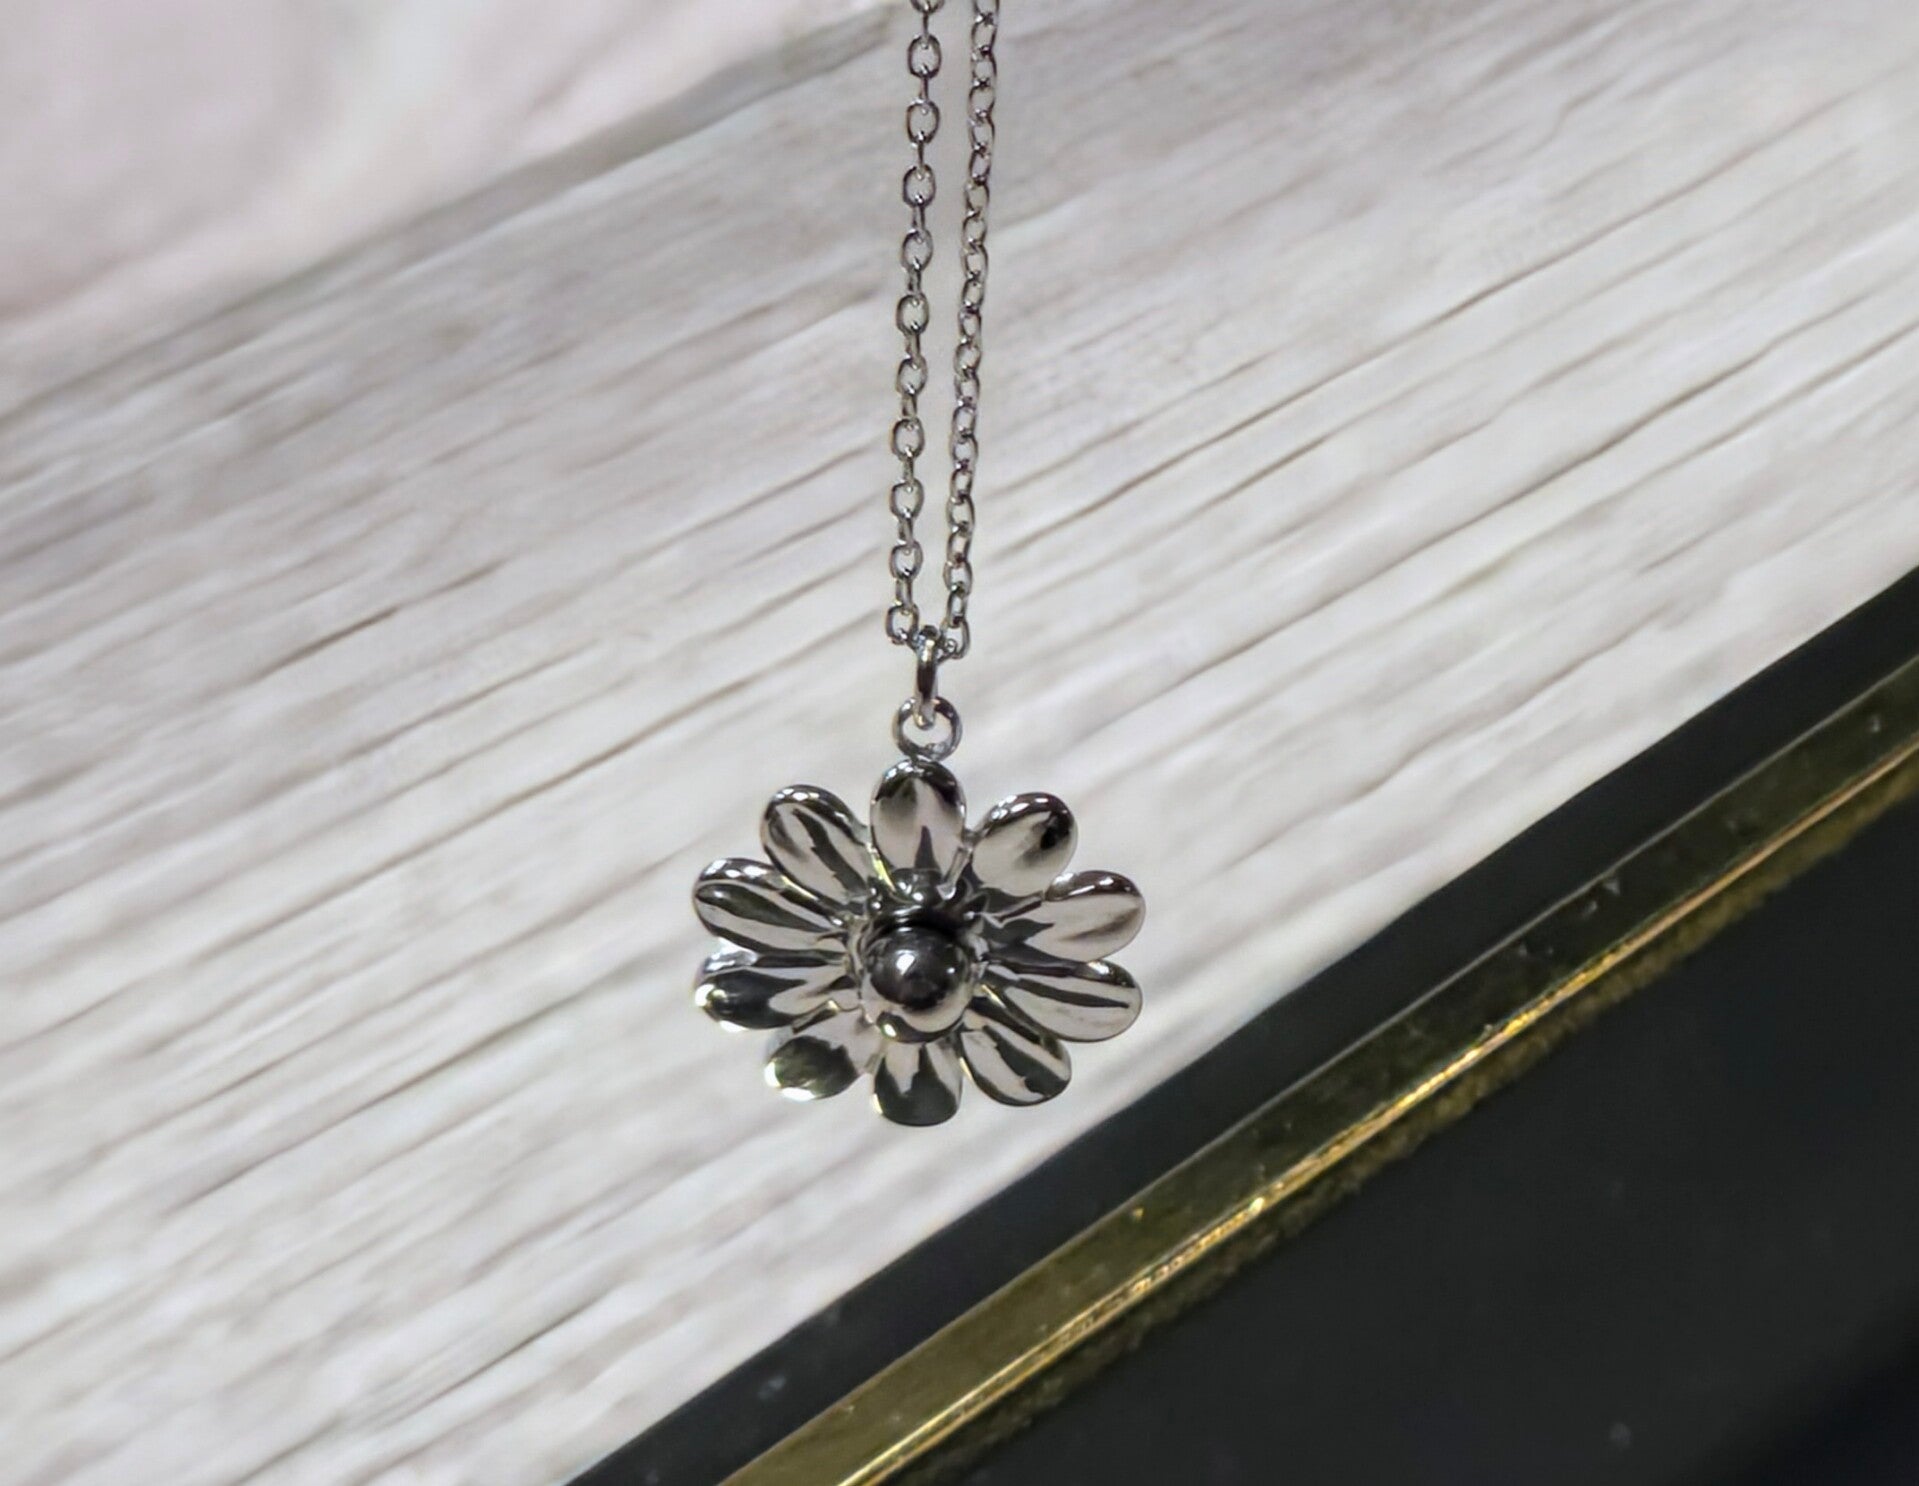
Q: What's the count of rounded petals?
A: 10